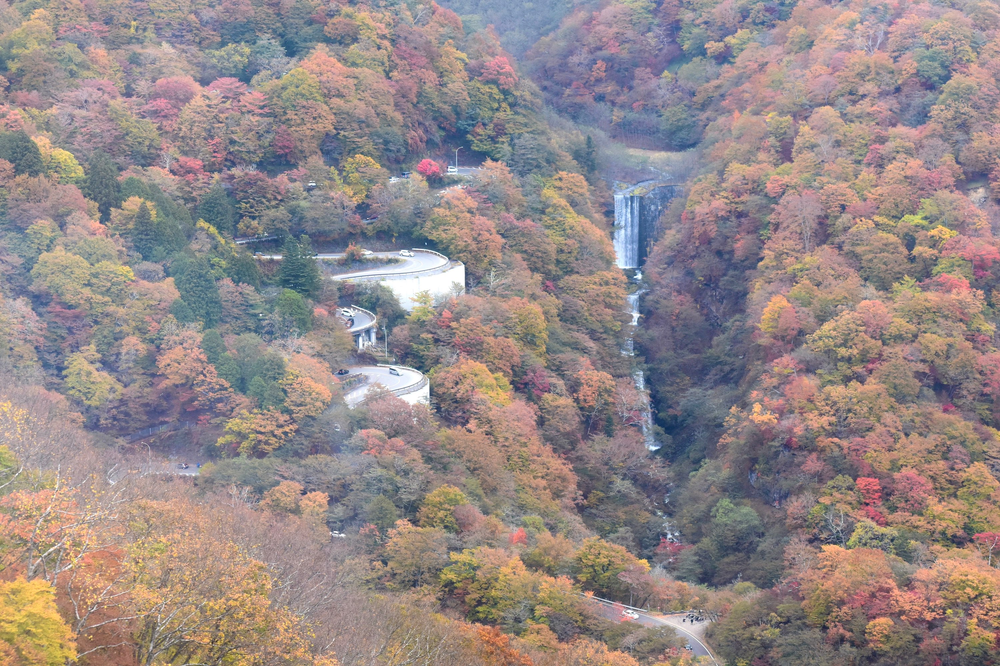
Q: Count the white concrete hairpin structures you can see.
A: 3